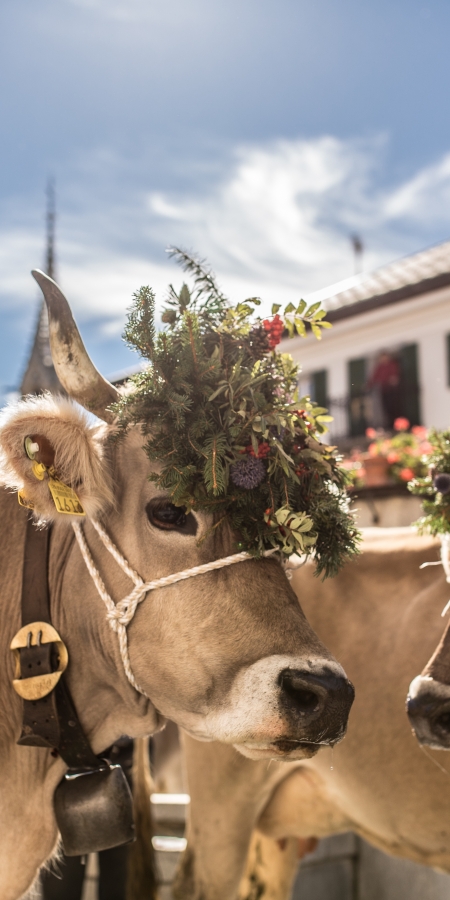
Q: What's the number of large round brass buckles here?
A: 1